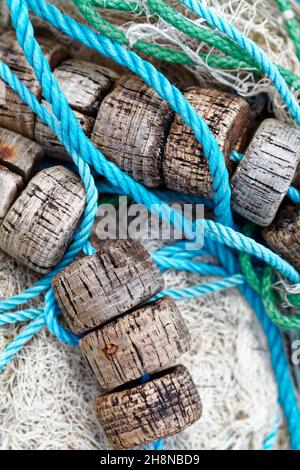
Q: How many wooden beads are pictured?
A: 11